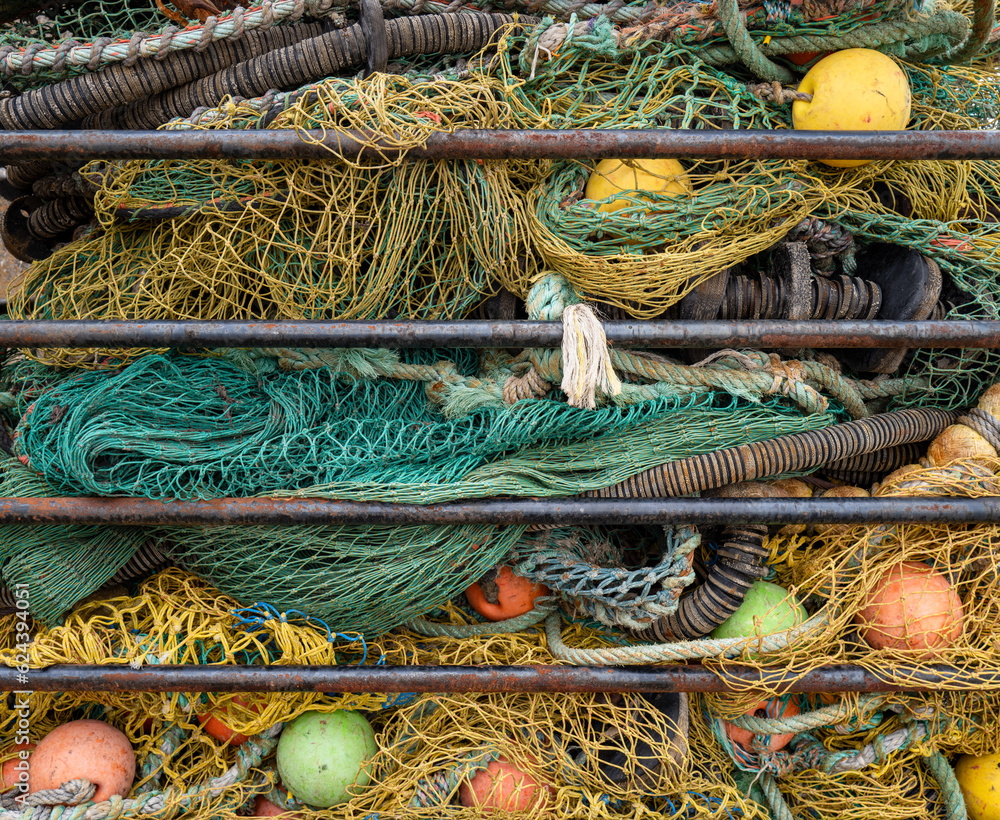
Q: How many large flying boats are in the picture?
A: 0